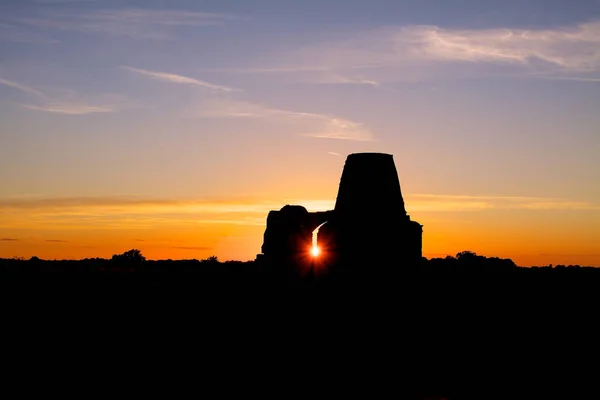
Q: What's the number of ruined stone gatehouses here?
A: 1